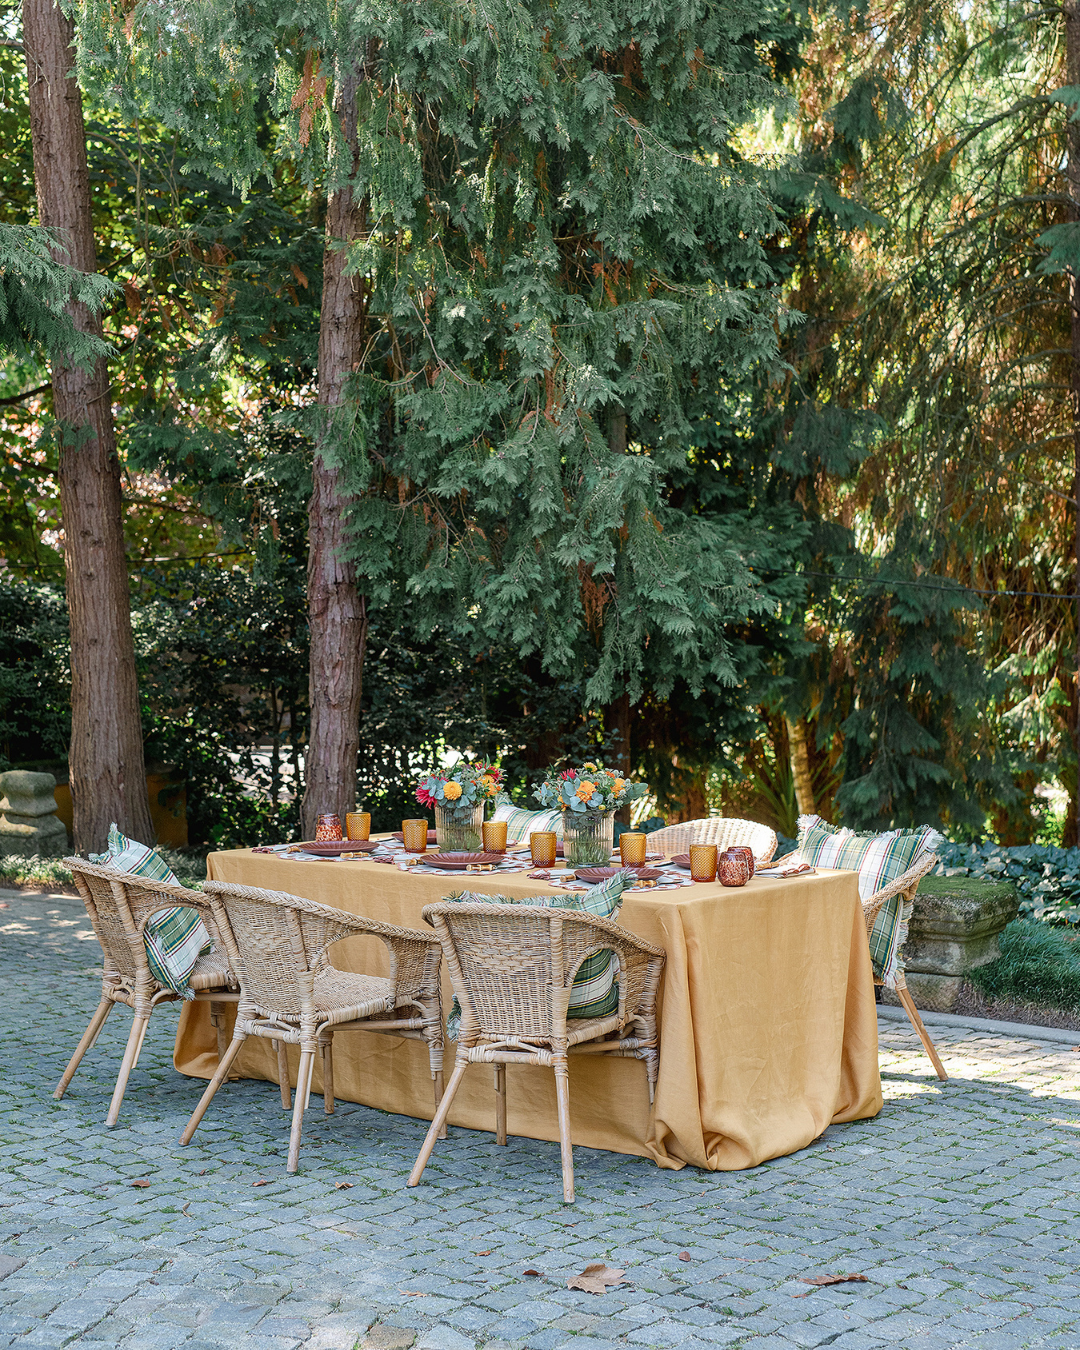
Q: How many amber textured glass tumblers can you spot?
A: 6